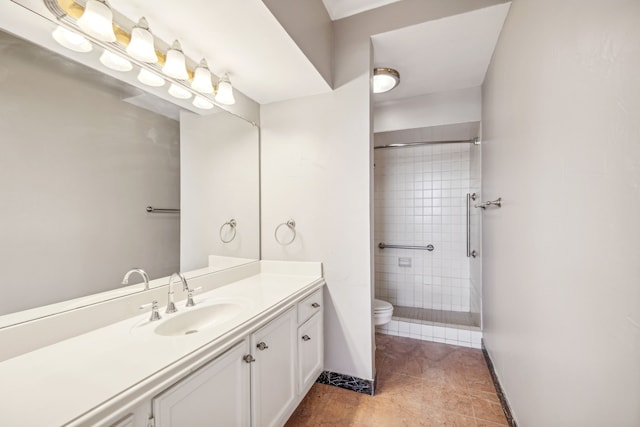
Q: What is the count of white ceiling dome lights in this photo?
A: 1